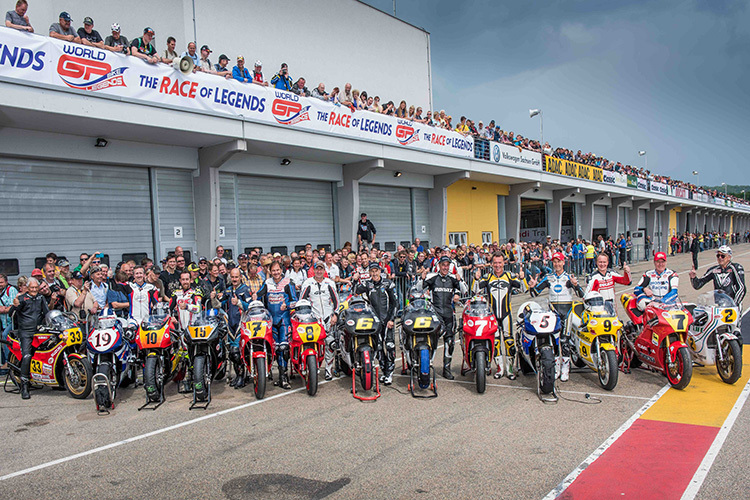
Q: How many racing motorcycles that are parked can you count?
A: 13